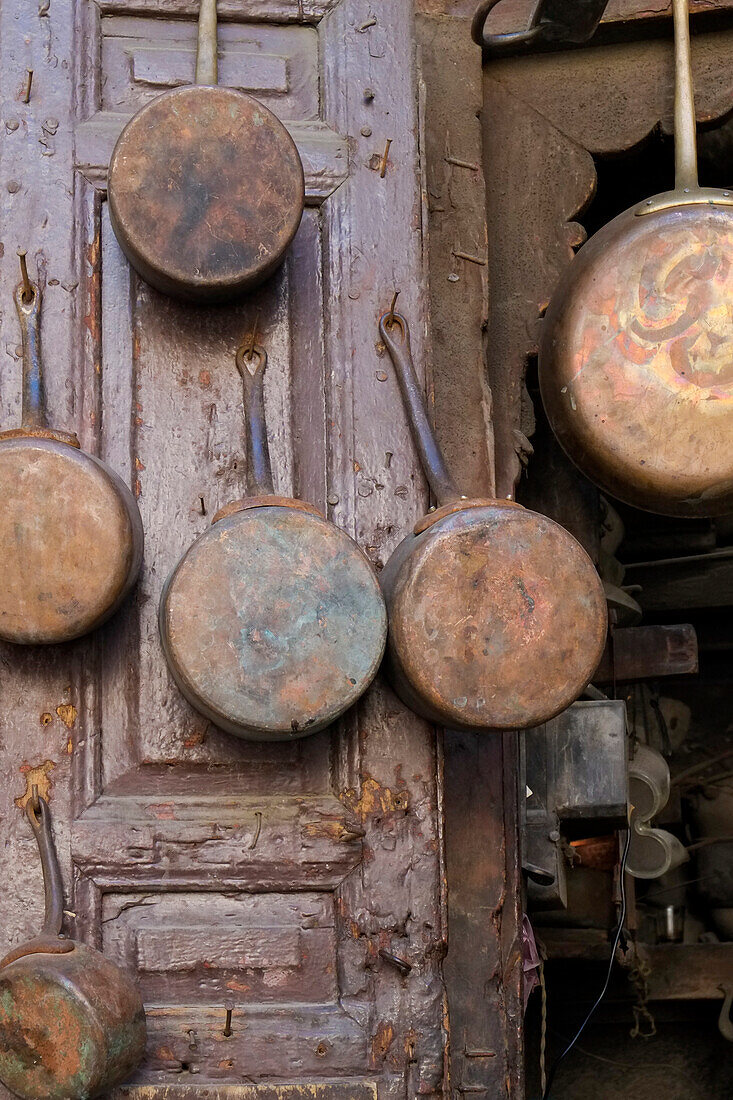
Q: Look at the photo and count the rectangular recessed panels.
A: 3